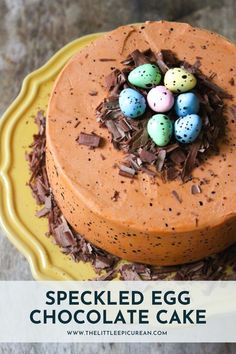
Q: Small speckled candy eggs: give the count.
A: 7